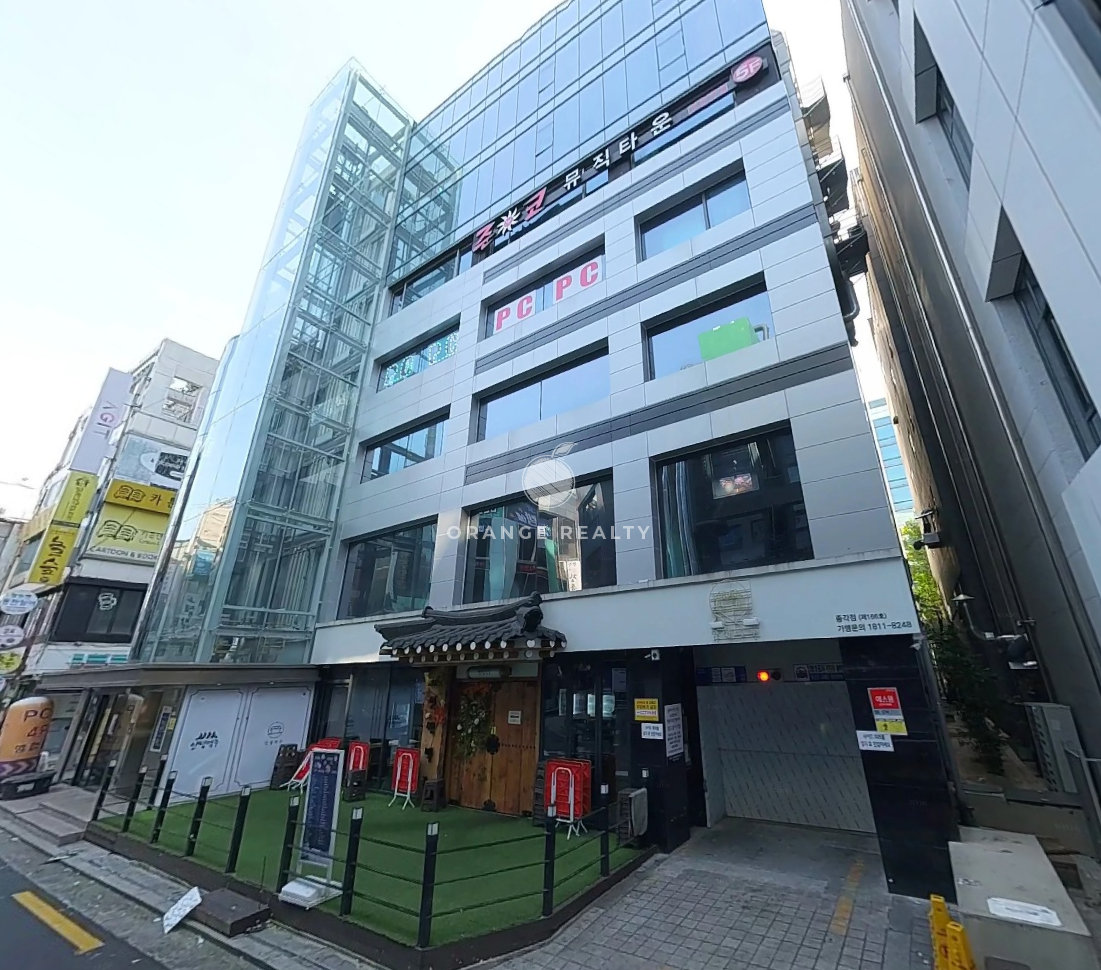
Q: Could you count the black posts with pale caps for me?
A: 12